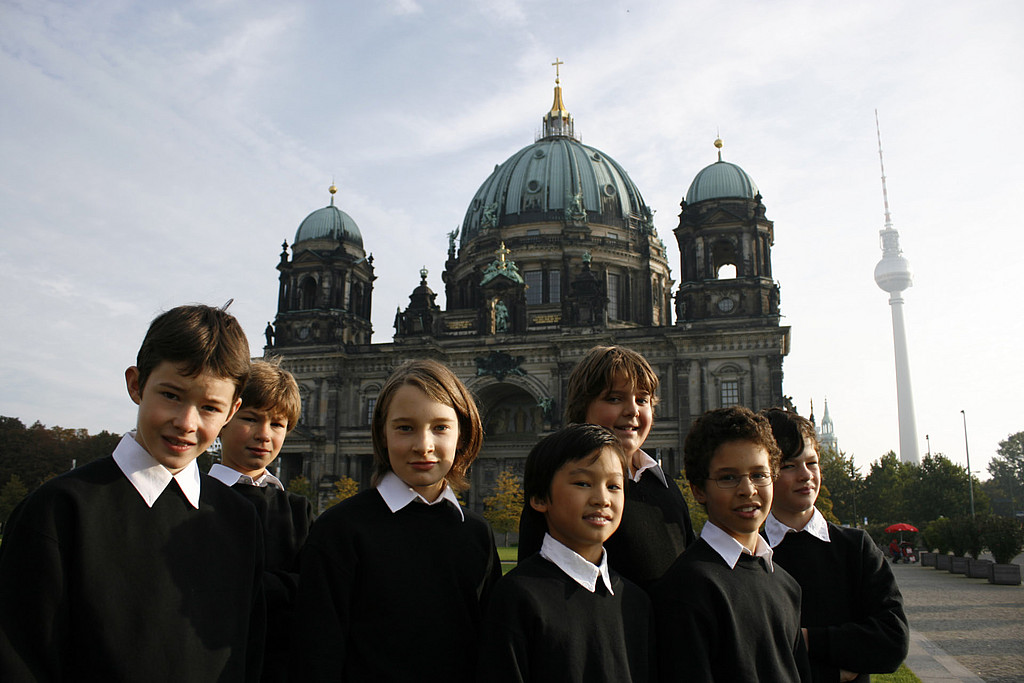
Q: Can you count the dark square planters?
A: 5